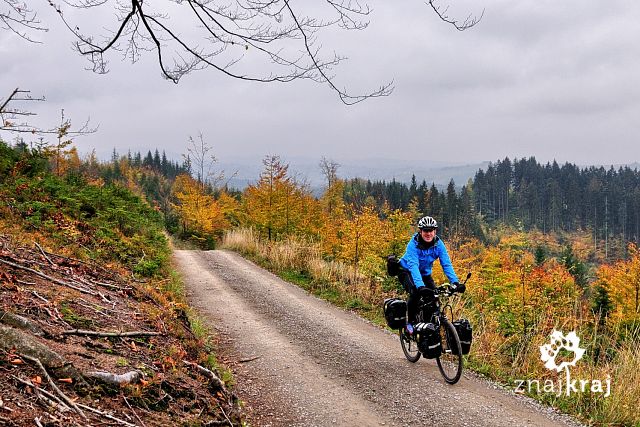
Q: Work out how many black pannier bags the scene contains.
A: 3